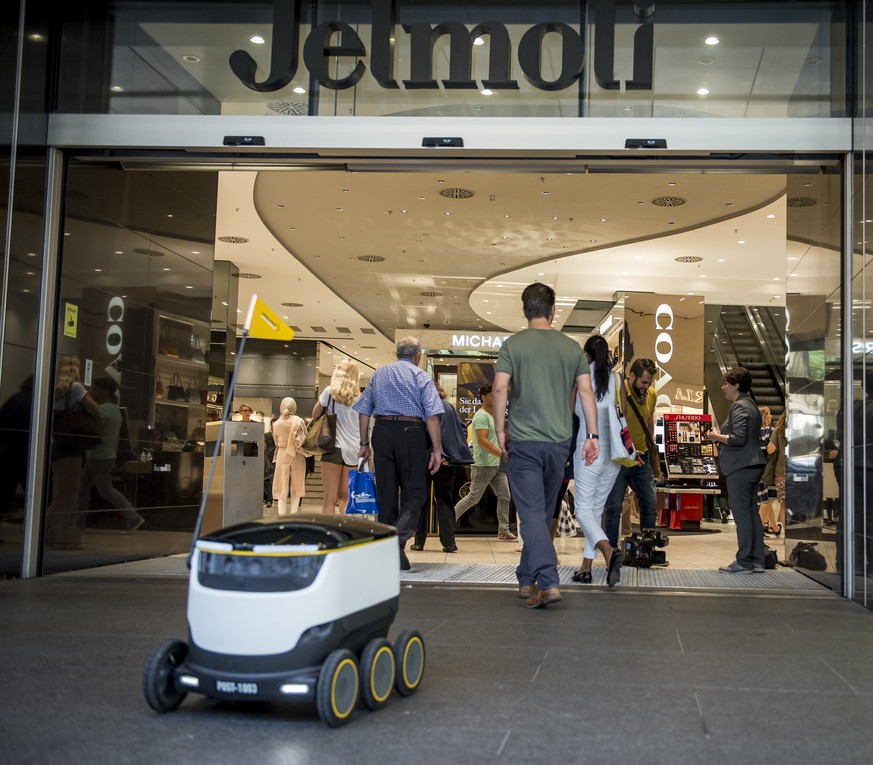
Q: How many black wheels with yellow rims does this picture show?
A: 3